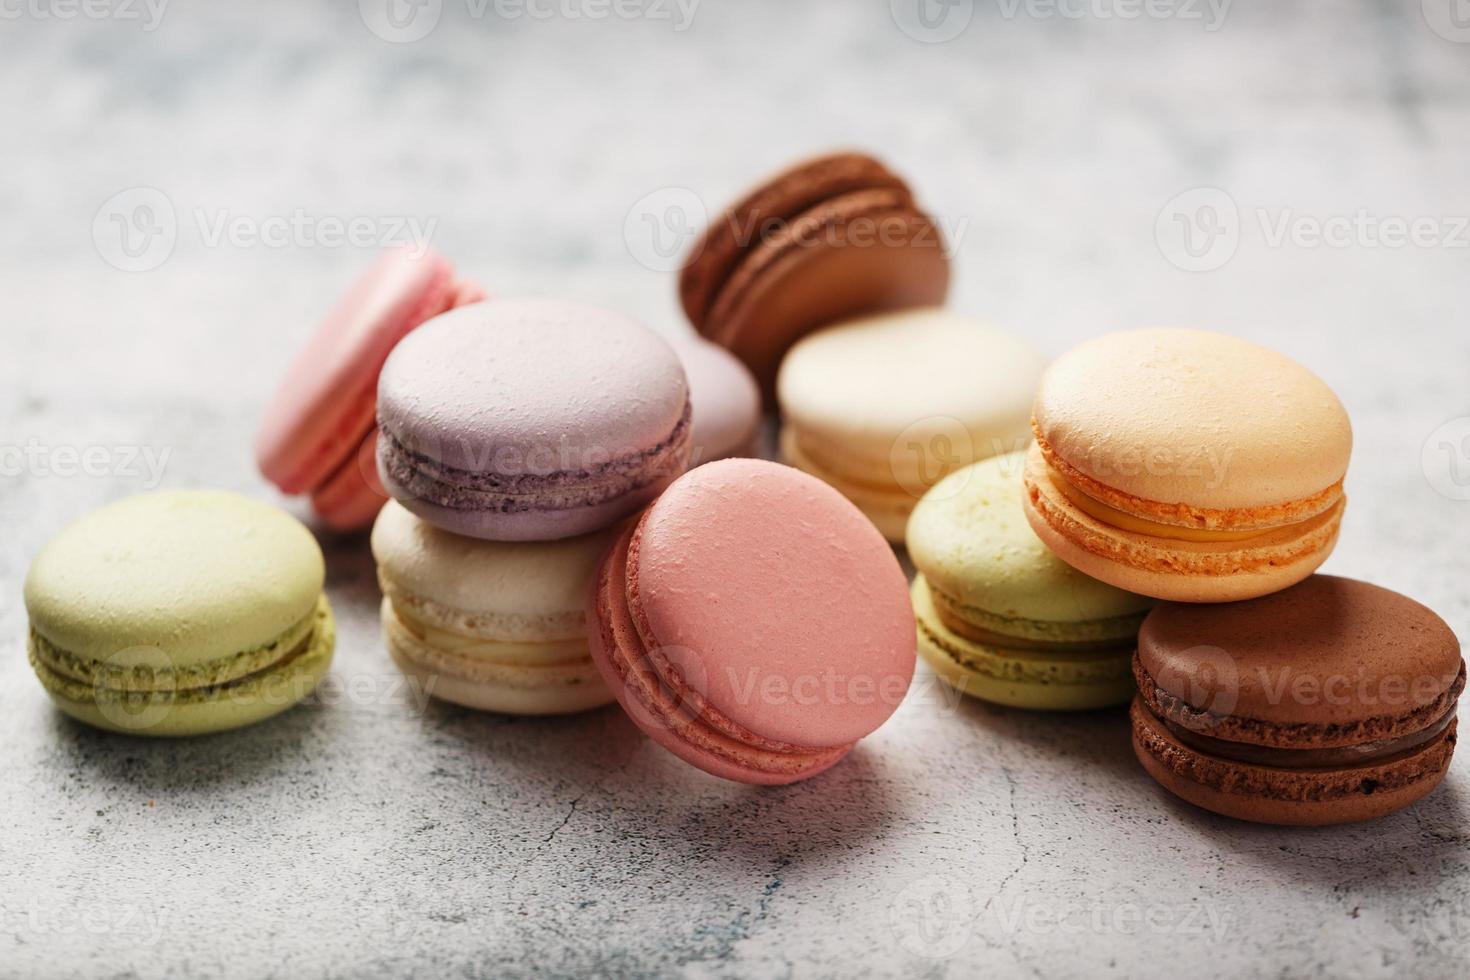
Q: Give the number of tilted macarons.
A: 3